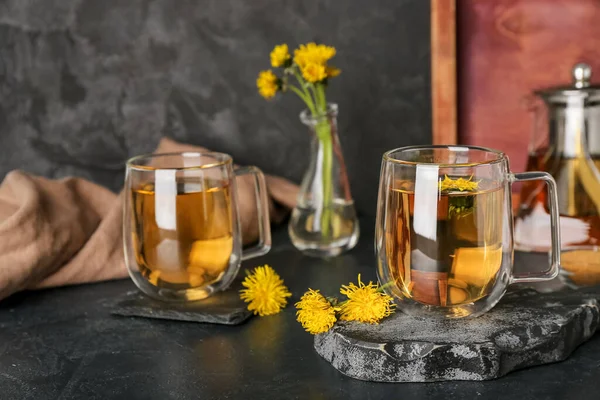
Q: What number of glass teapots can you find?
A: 1